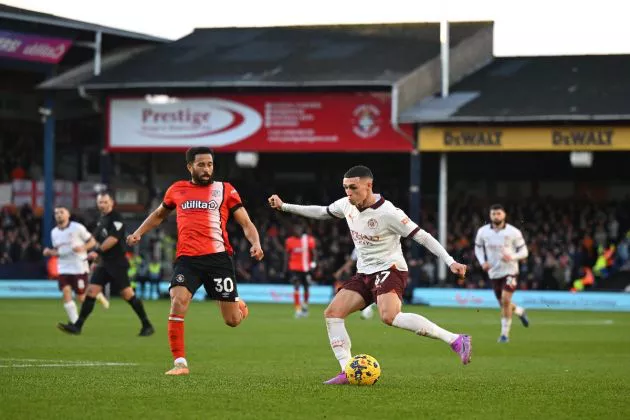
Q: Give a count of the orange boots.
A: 2